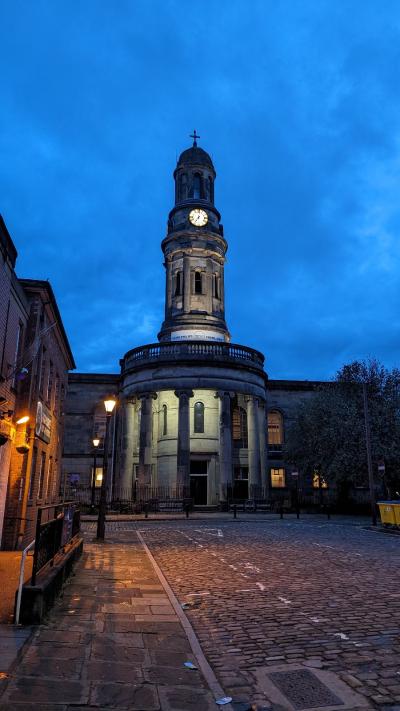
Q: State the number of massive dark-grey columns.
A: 6